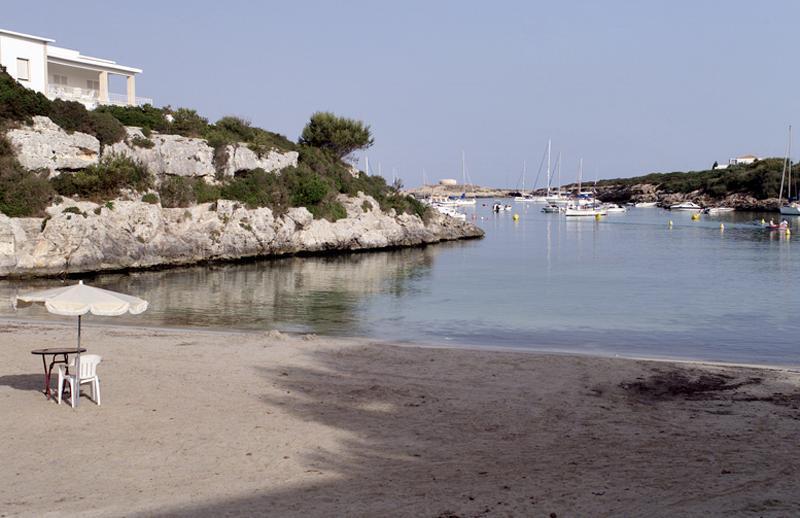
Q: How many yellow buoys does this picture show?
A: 7